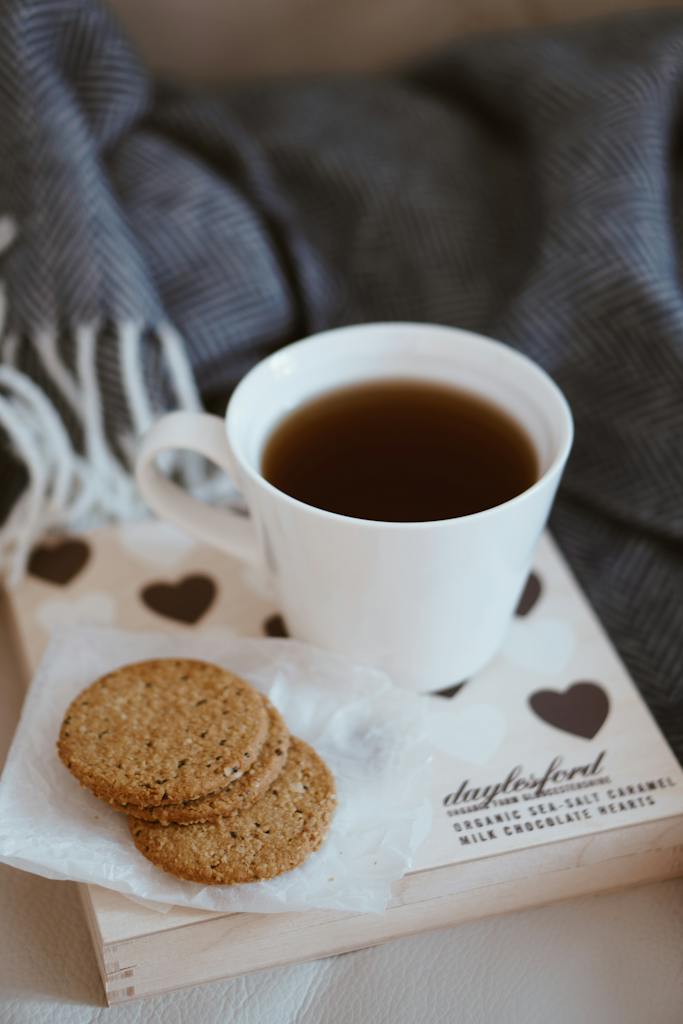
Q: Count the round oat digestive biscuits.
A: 3